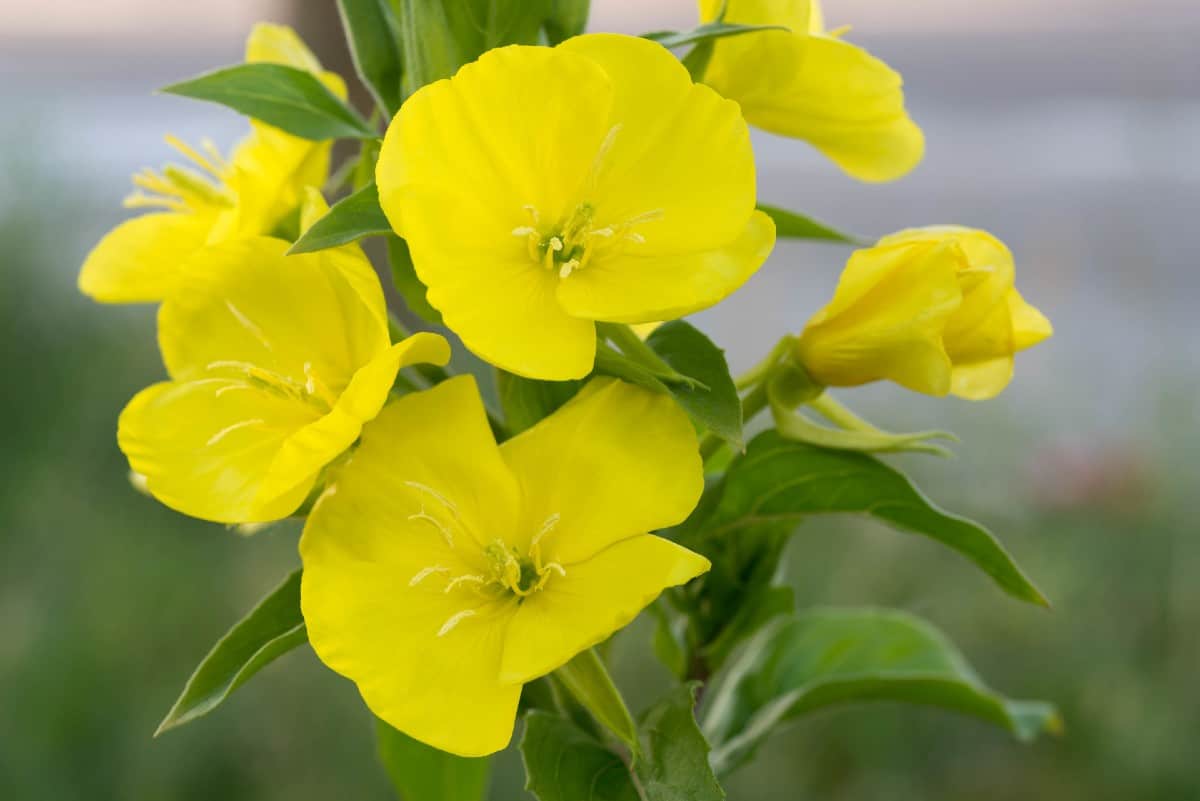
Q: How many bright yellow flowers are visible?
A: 6